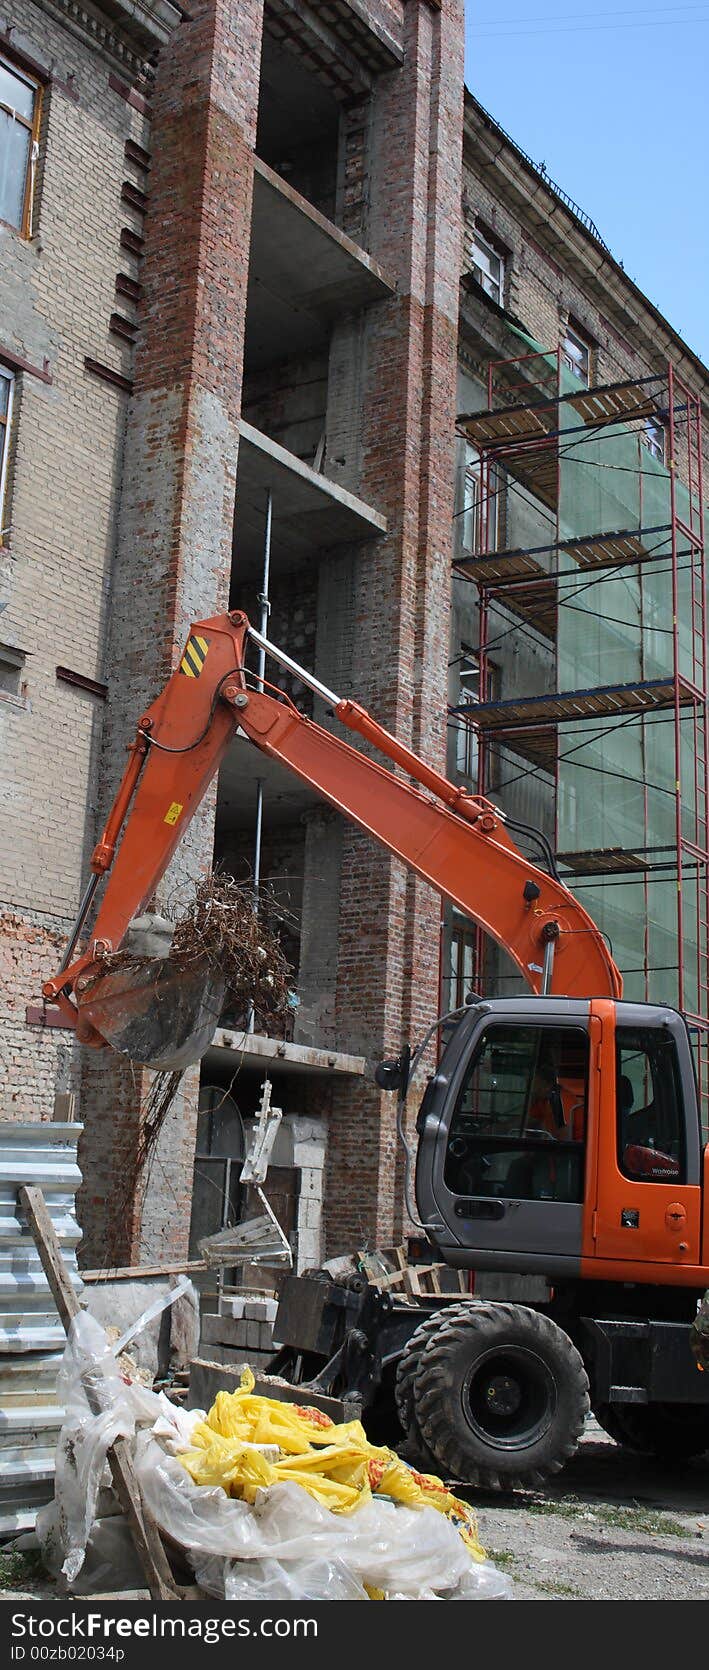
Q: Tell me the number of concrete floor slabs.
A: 4